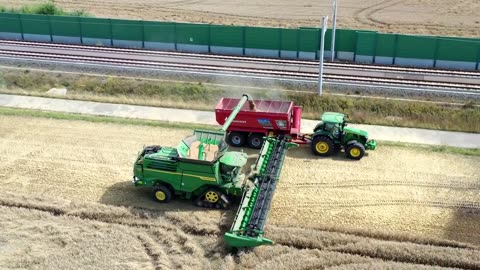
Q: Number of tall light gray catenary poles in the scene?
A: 2